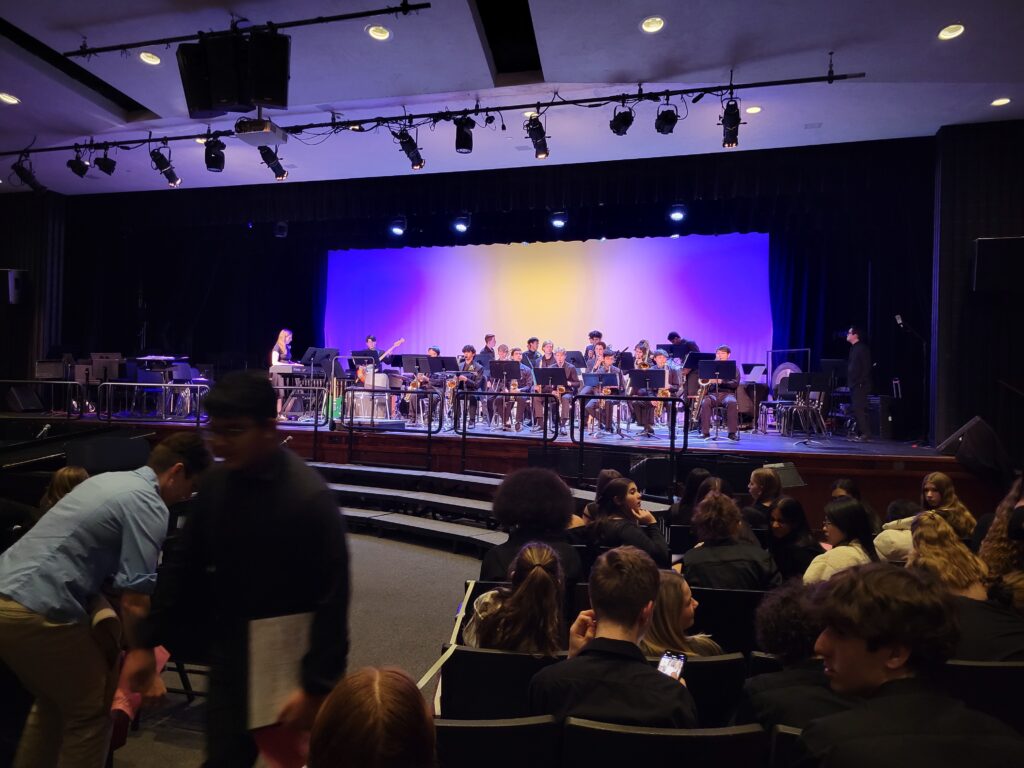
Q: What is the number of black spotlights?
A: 12